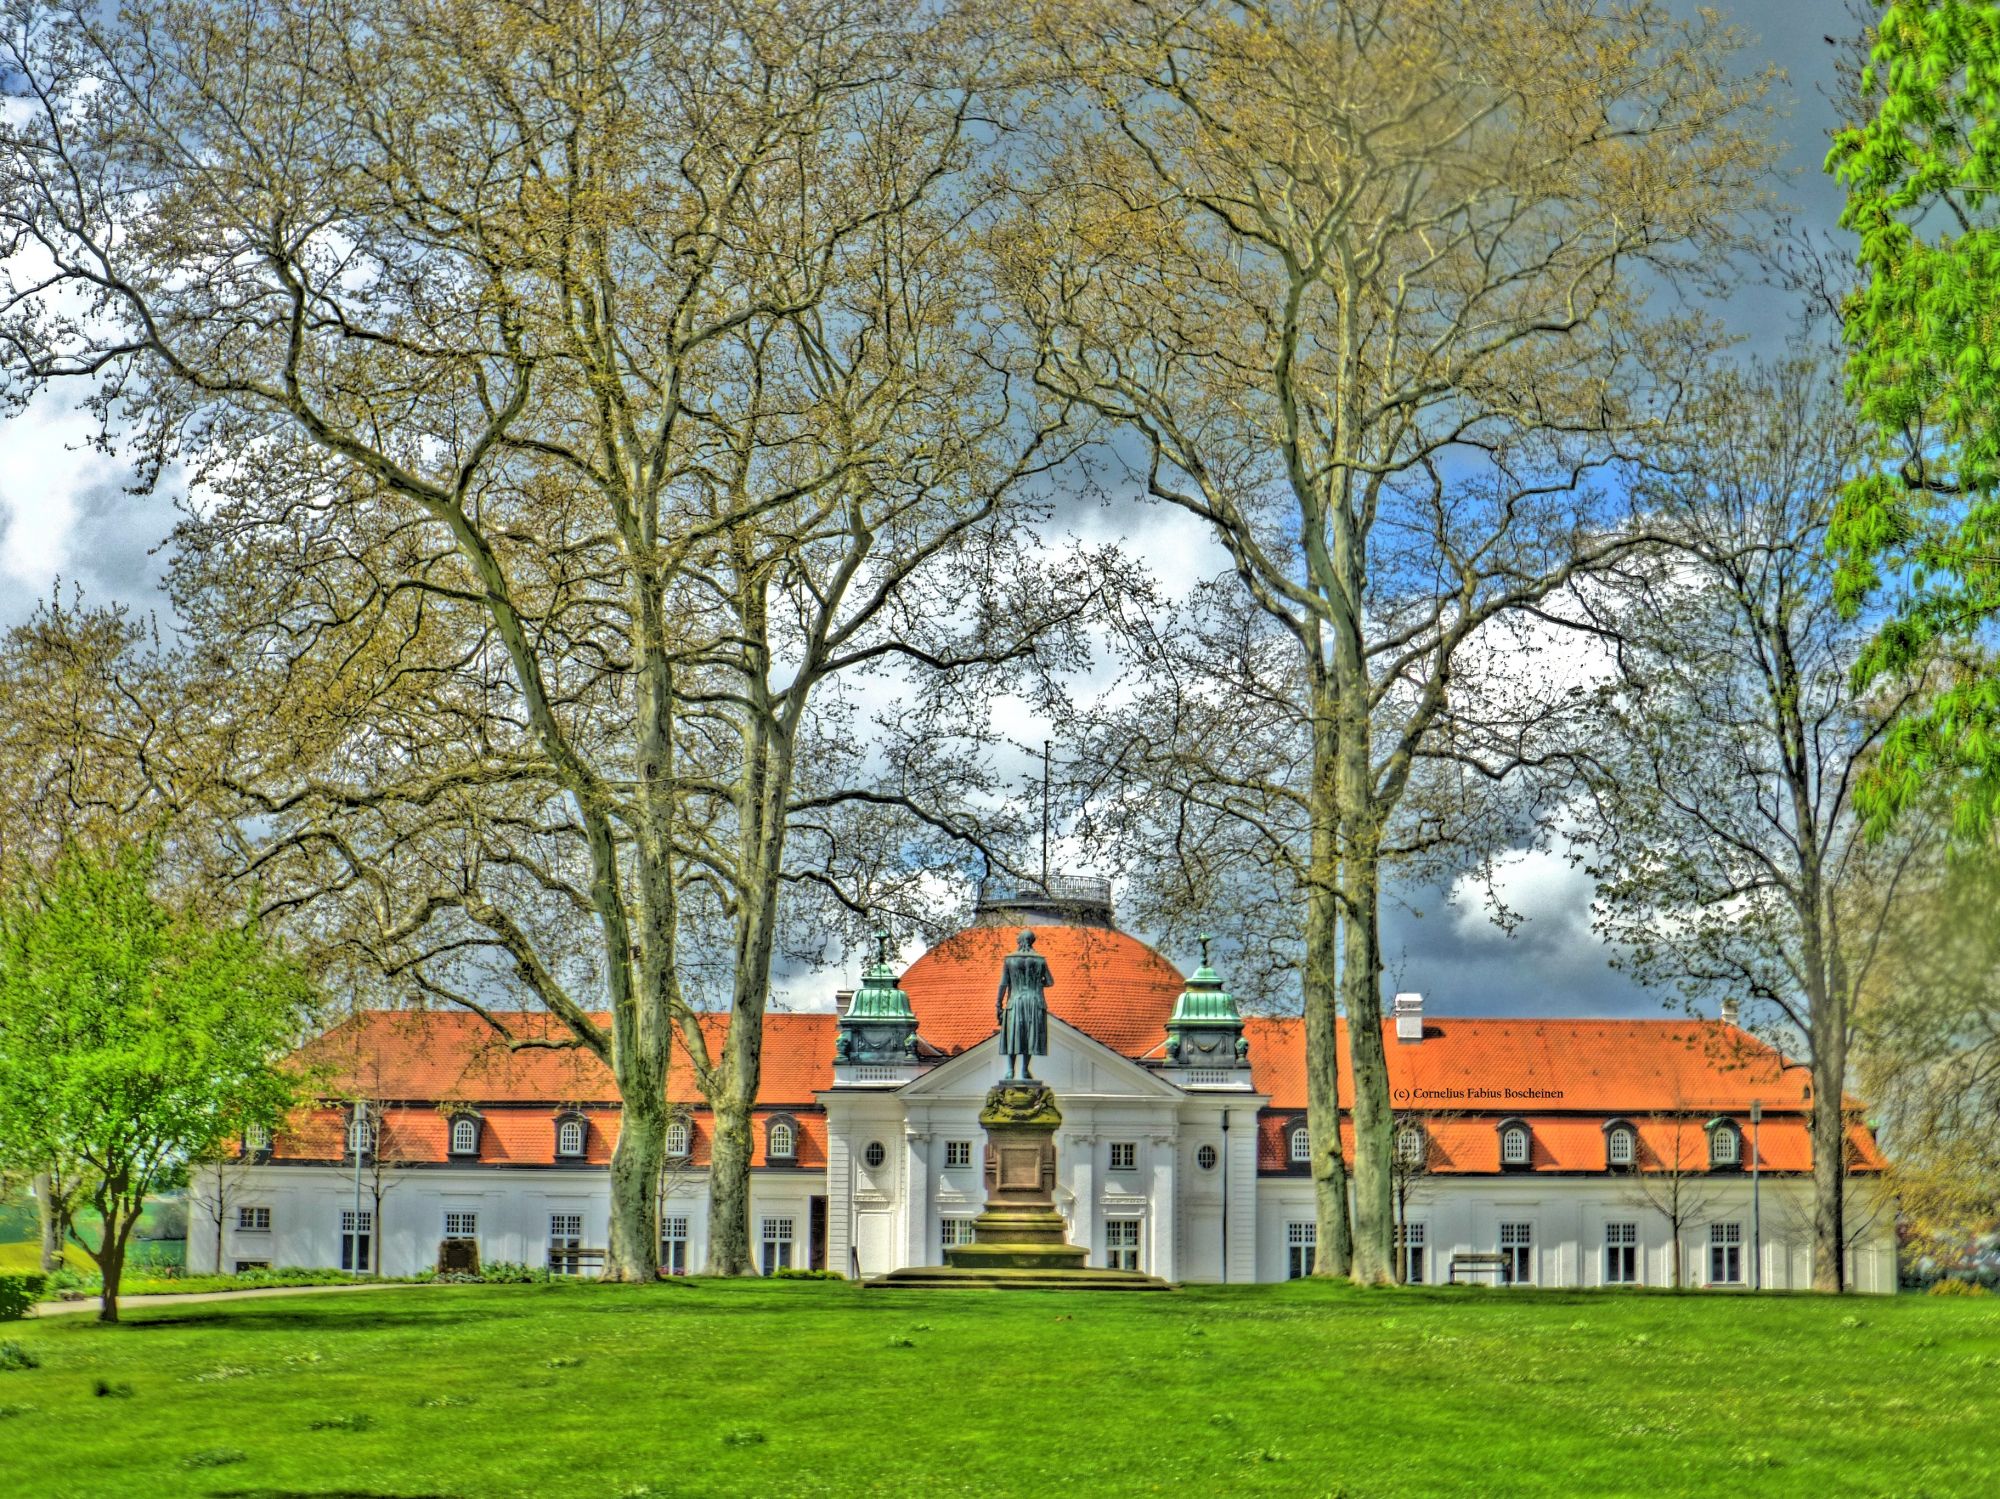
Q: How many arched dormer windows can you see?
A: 11